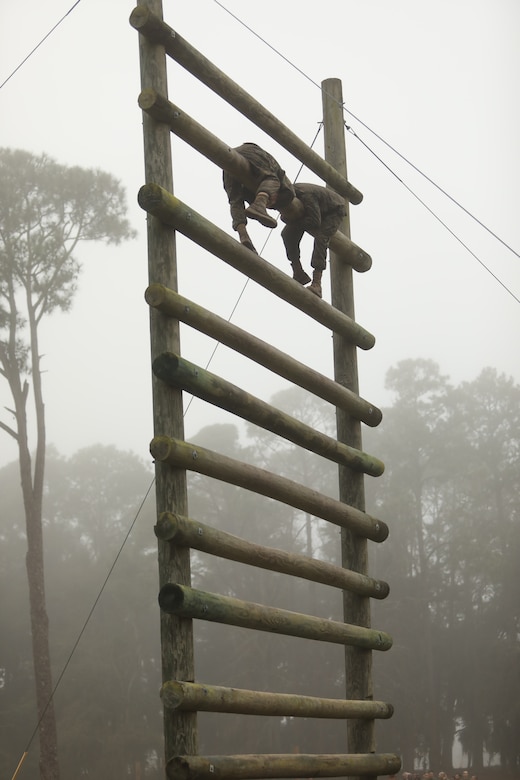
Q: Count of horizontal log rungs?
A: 10